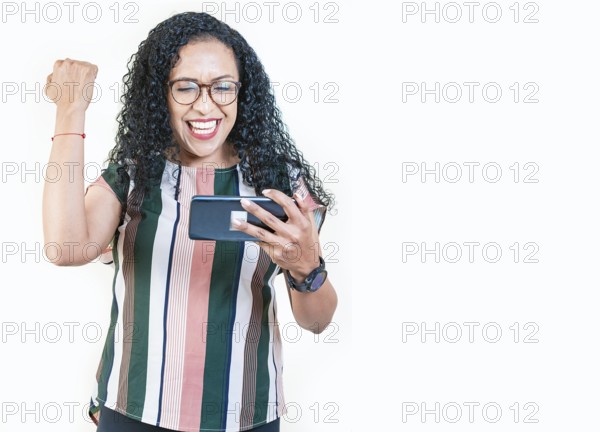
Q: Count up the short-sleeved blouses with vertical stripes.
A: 1